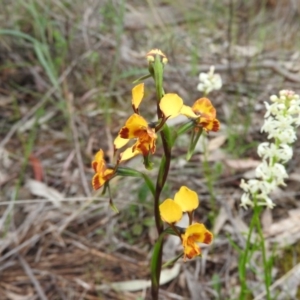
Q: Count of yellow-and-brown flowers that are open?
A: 4